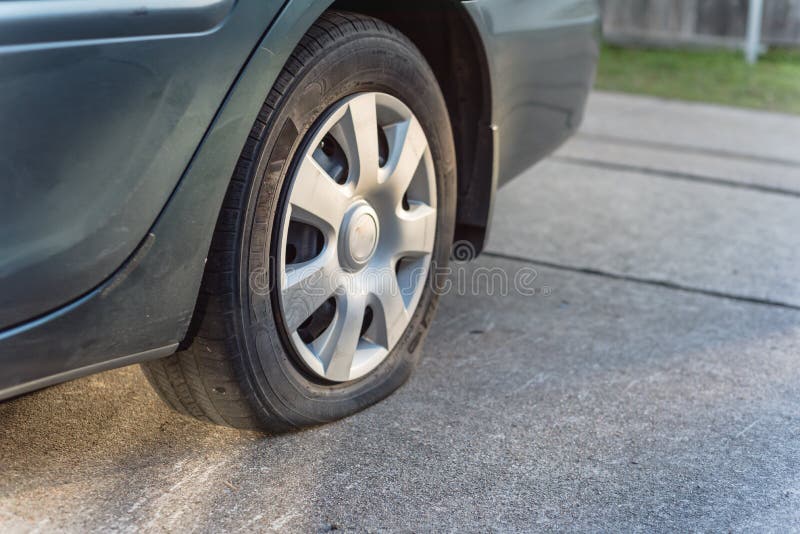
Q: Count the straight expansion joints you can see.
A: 3